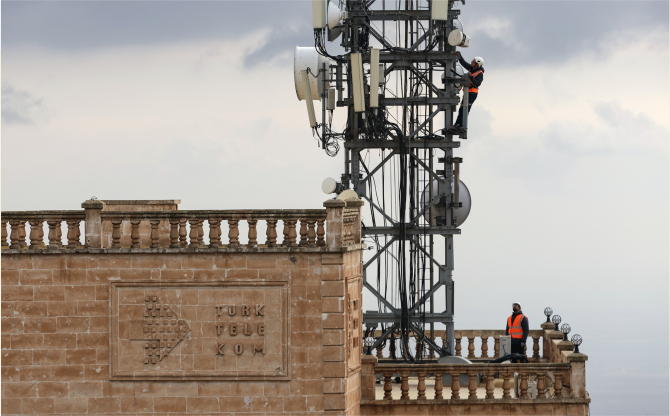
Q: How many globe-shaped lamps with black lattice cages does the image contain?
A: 5